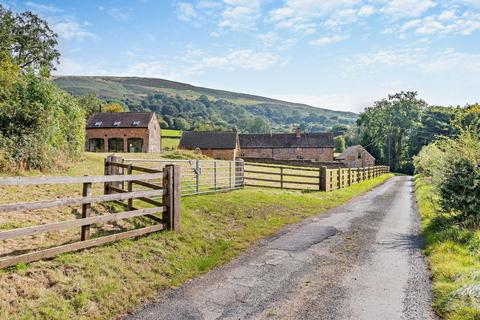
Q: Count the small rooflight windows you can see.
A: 3